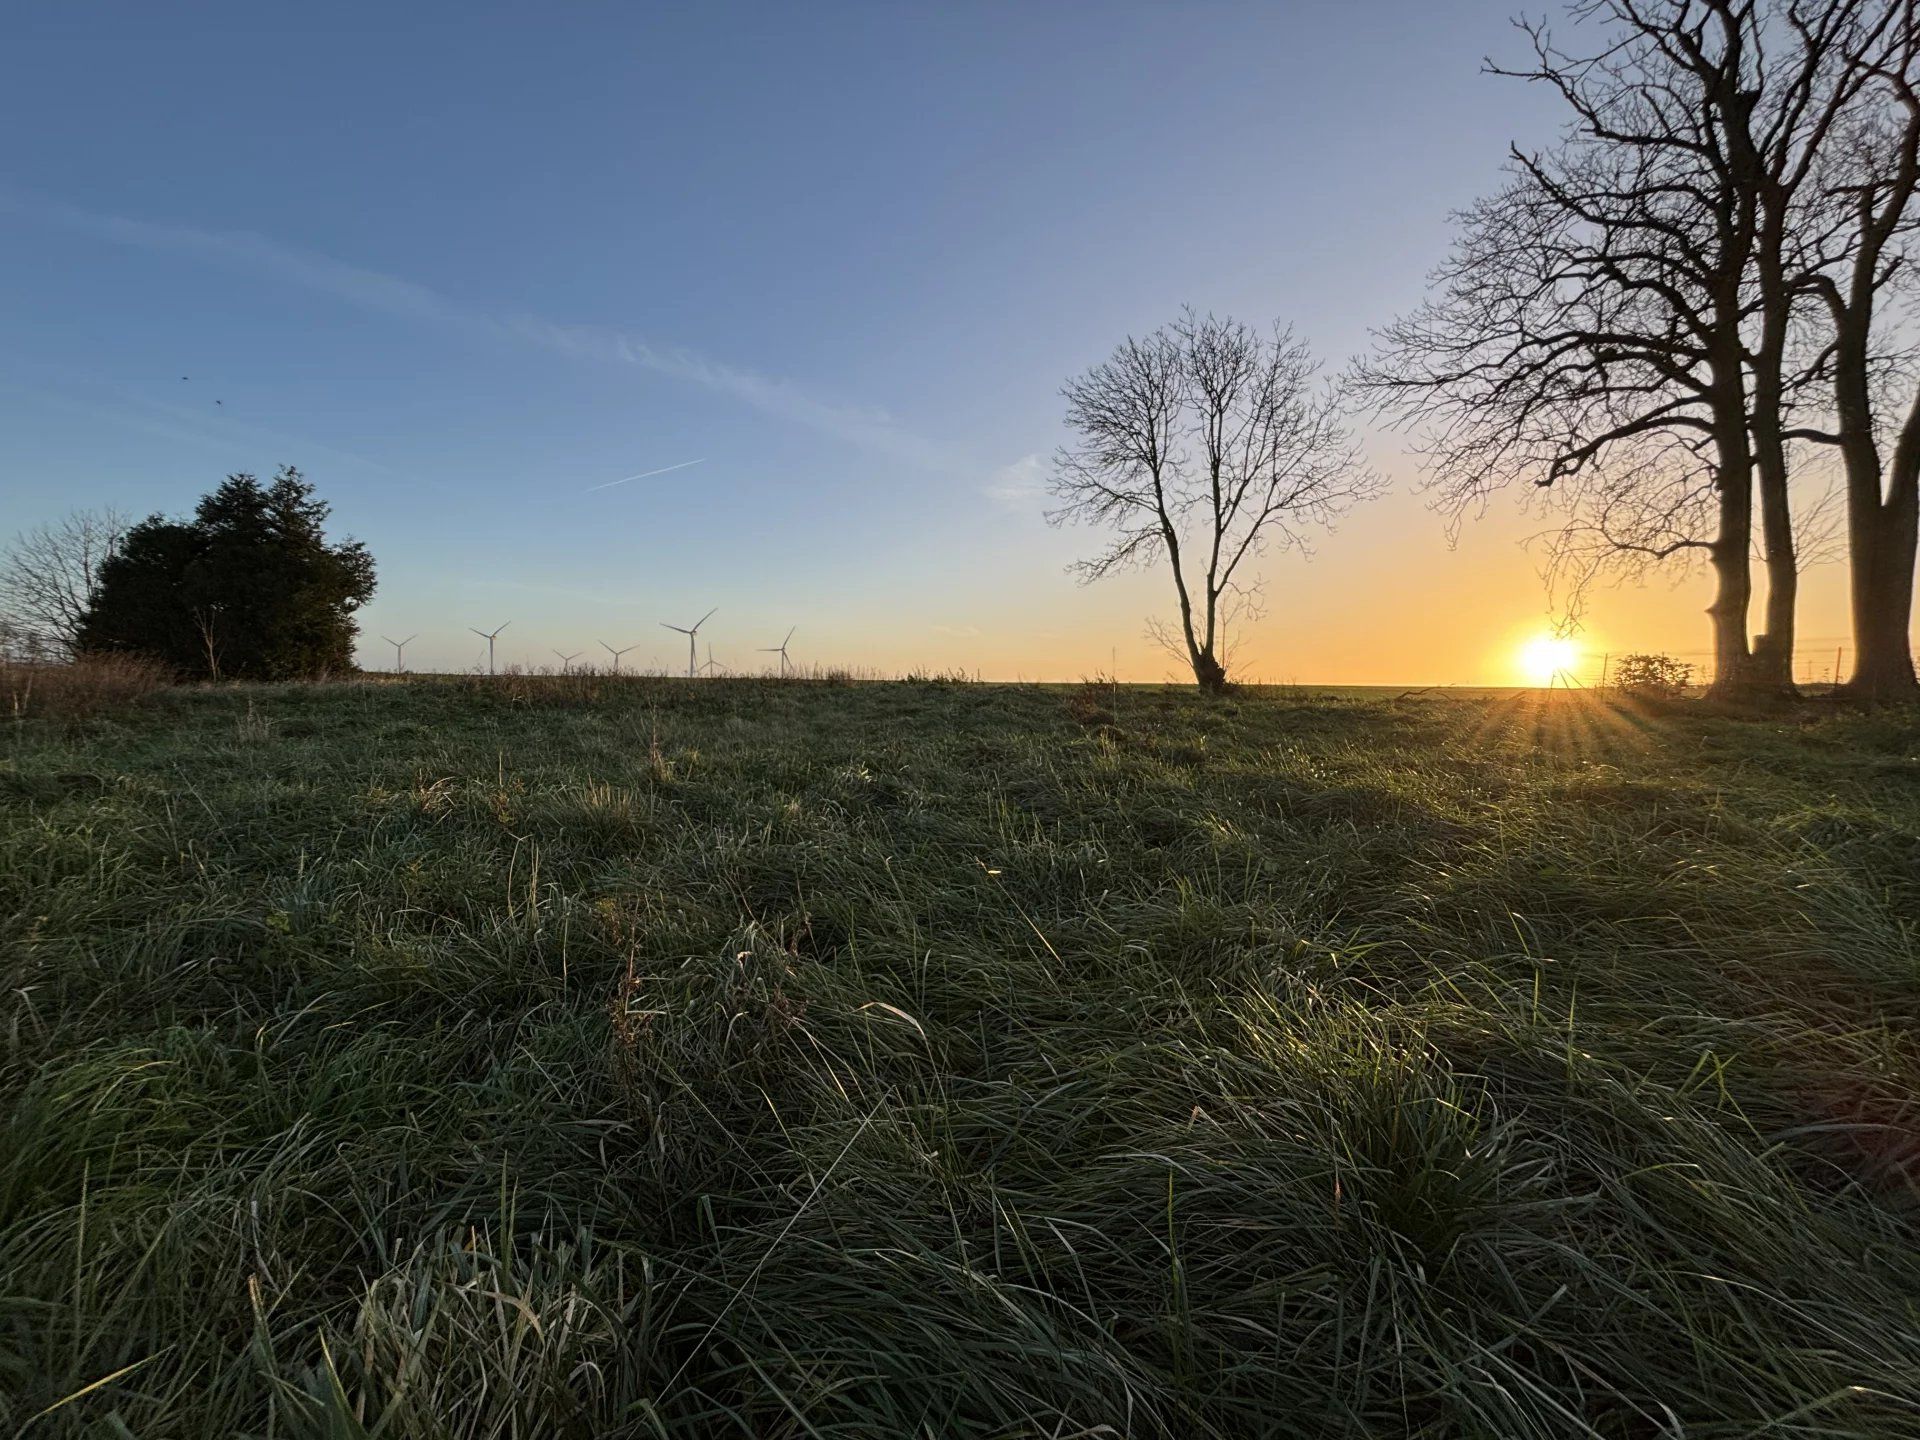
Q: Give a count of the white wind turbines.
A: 7